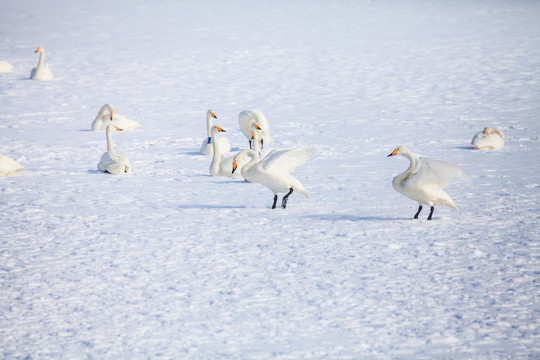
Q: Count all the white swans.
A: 12